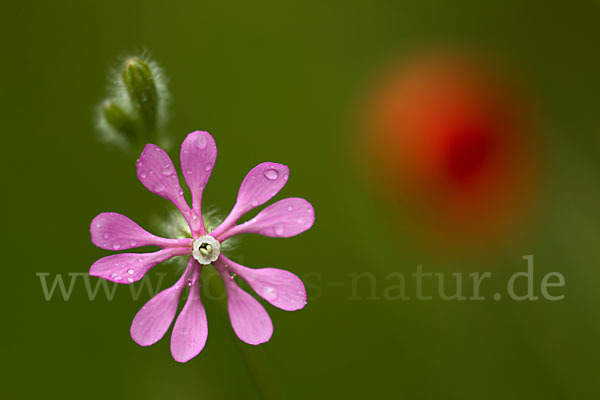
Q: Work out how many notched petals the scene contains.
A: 5